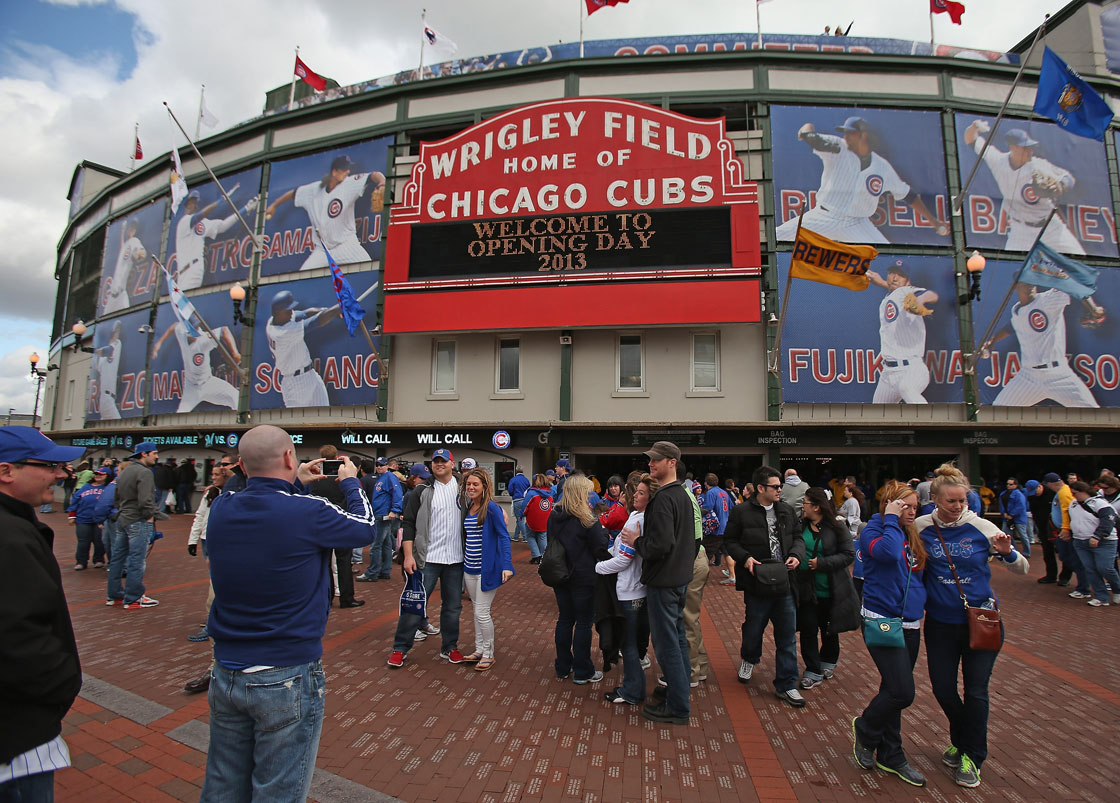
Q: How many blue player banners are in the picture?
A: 10